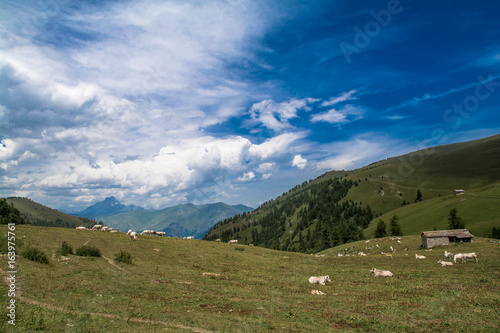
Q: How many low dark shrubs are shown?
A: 4